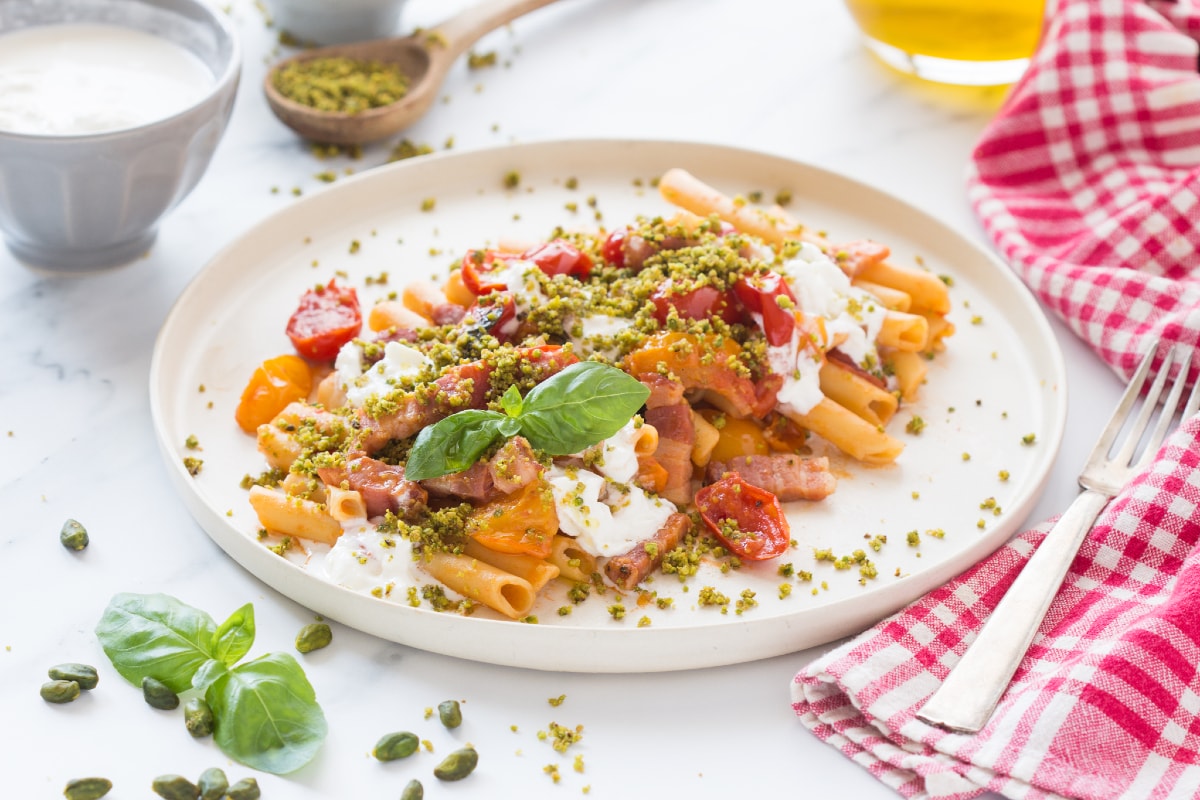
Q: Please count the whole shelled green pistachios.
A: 14